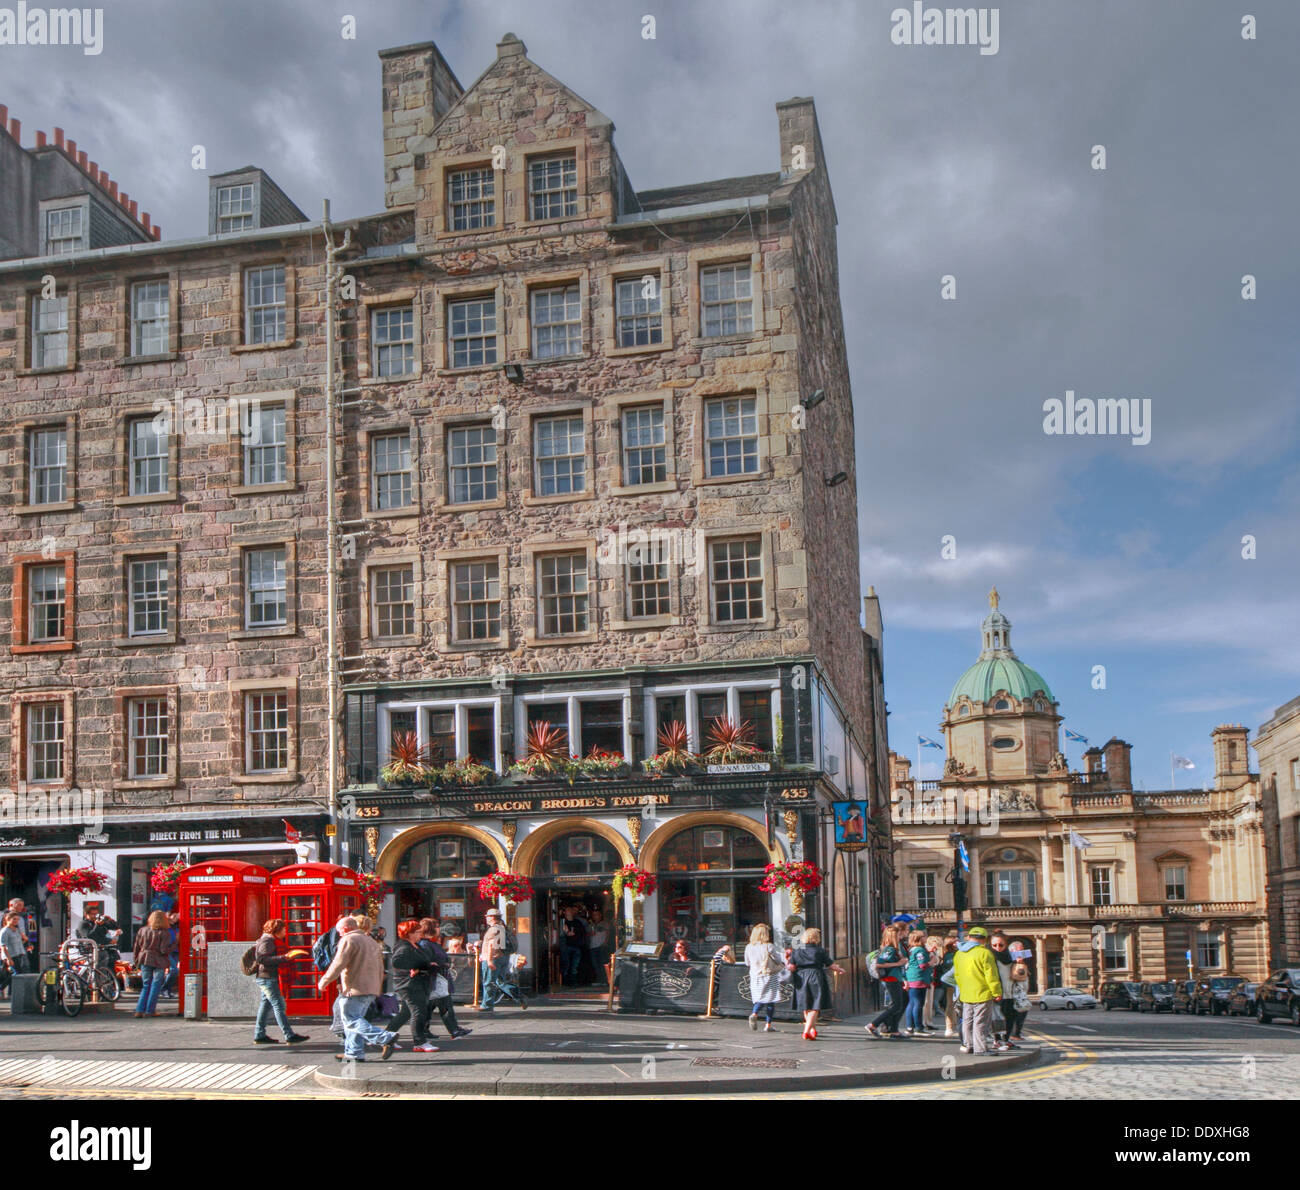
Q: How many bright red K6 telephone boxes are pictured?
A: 2